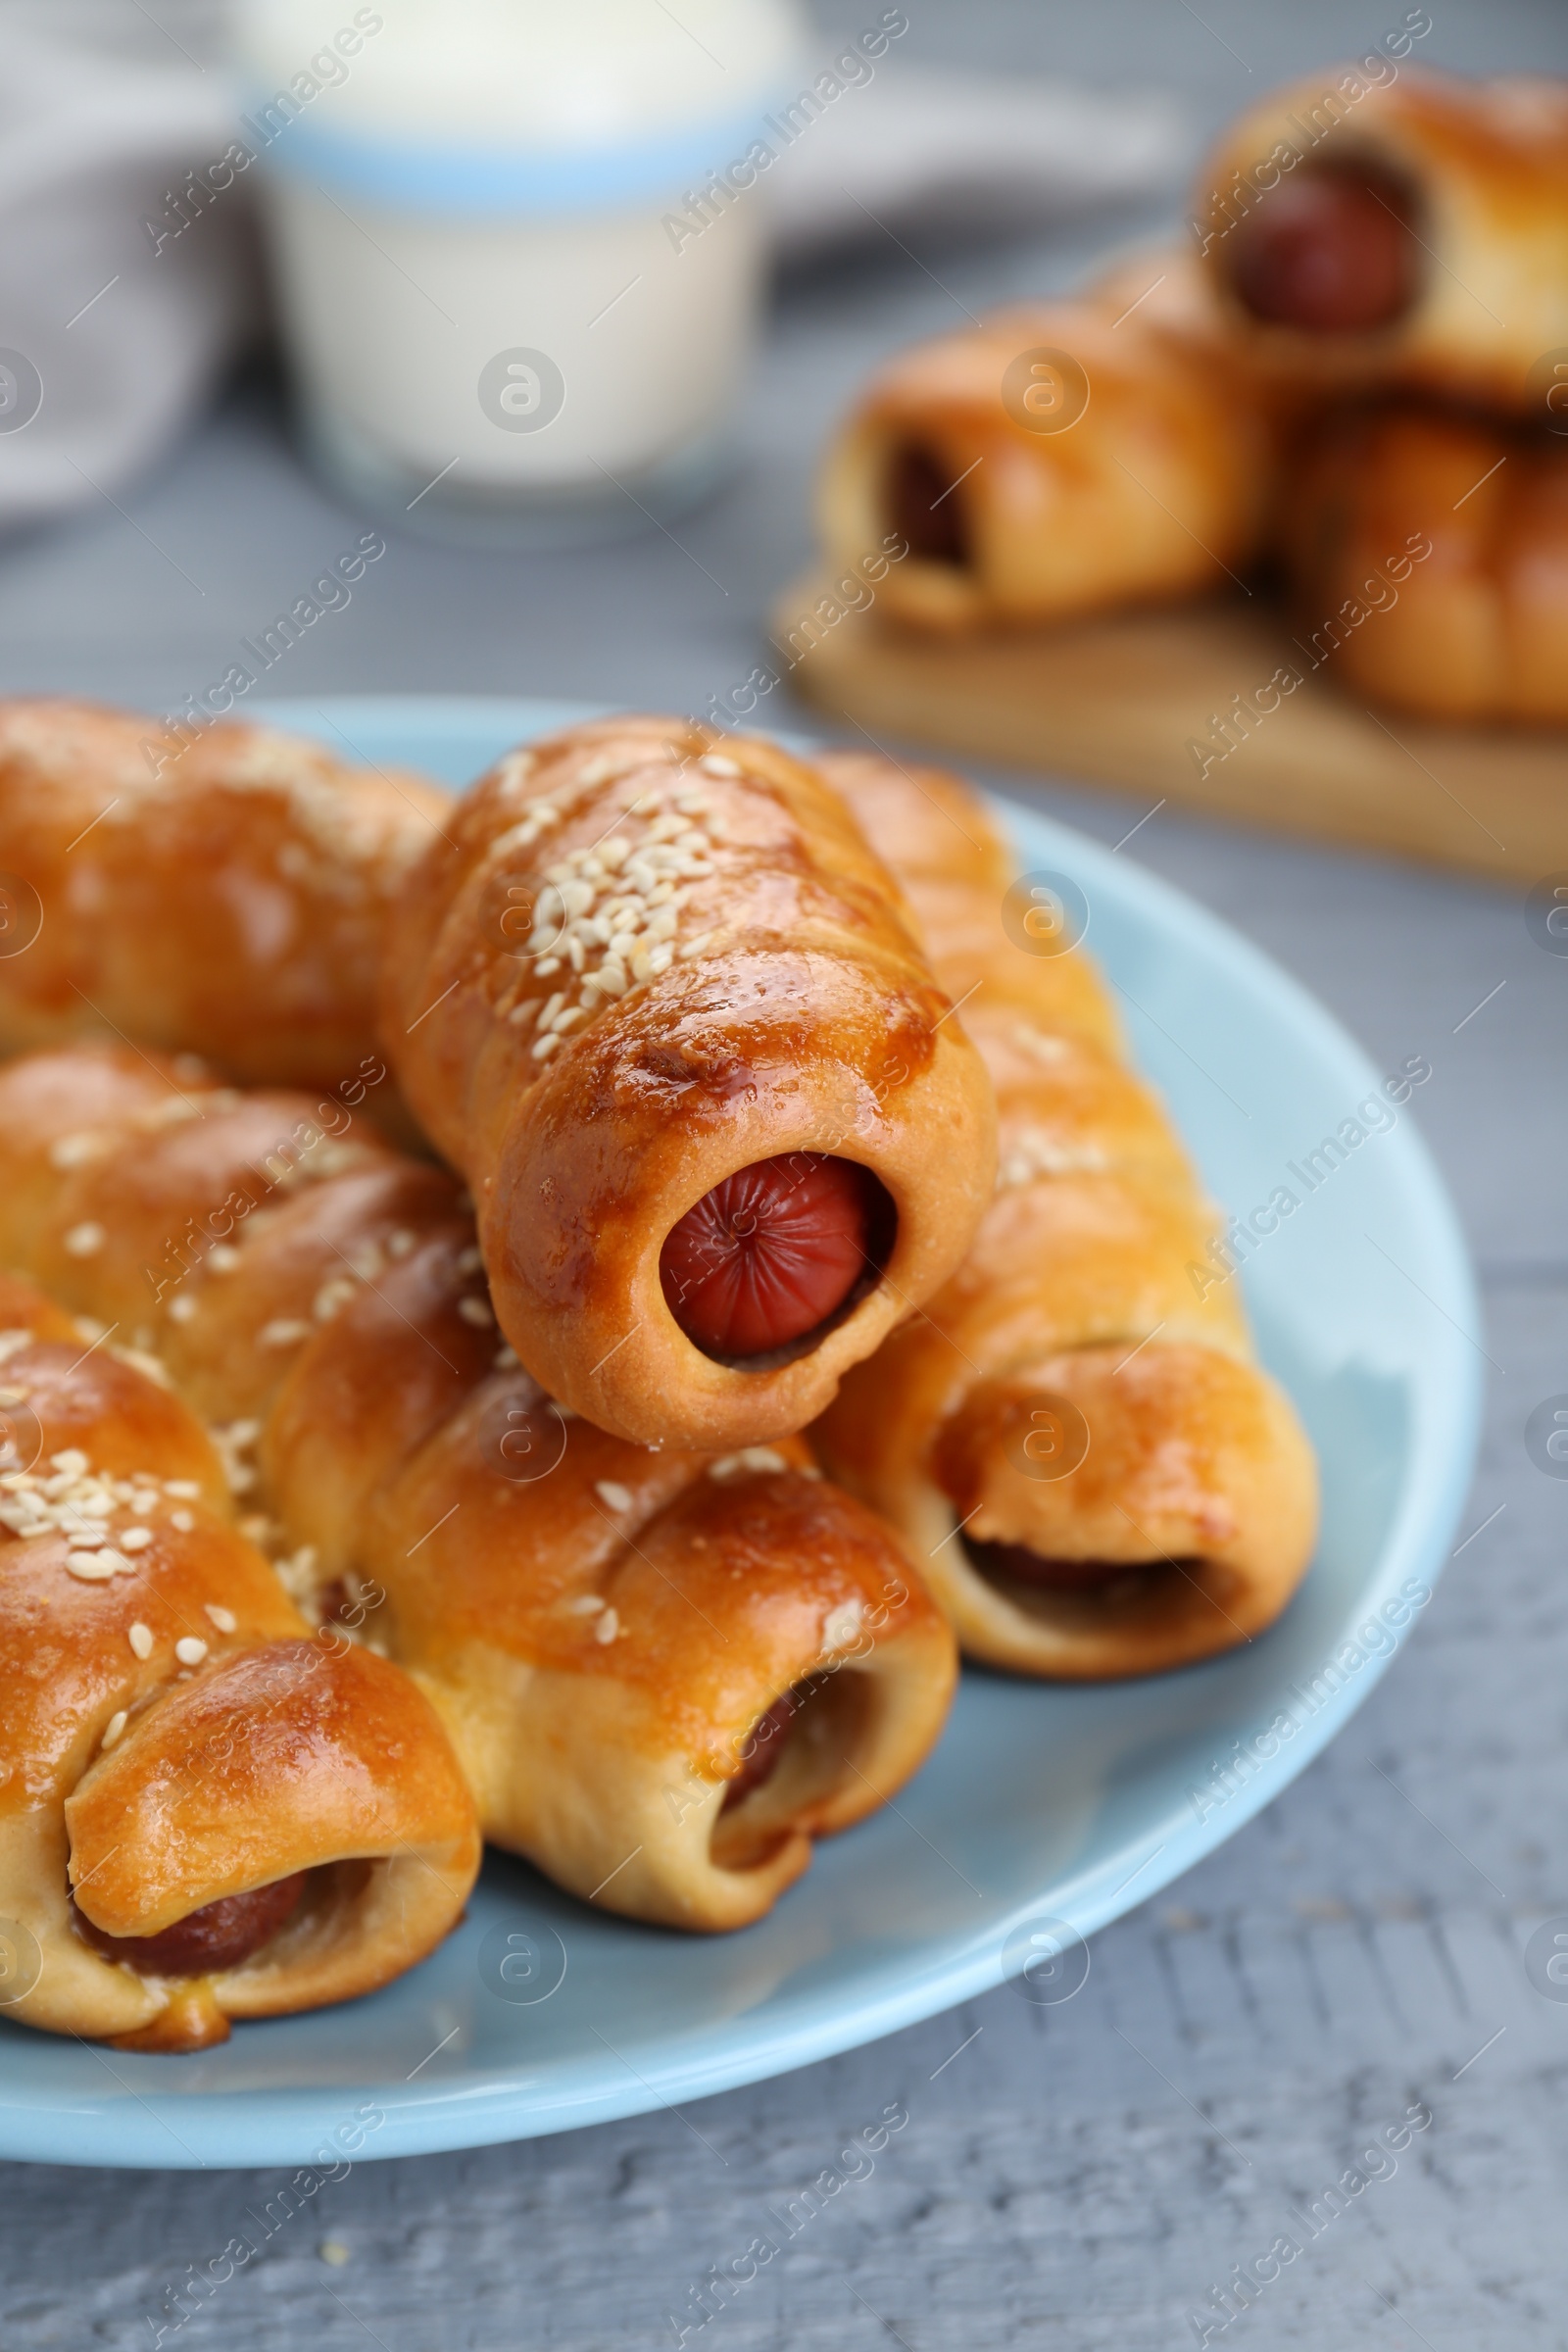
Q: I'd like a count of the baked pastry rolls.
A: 8